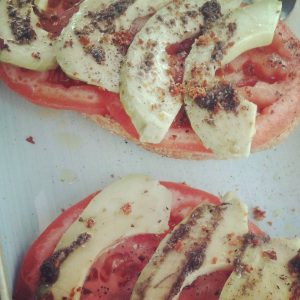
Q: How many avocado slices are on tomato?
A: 7